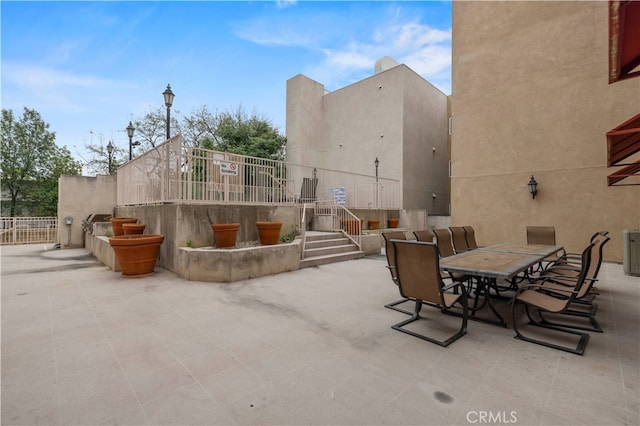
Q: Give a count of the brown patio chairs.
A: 12